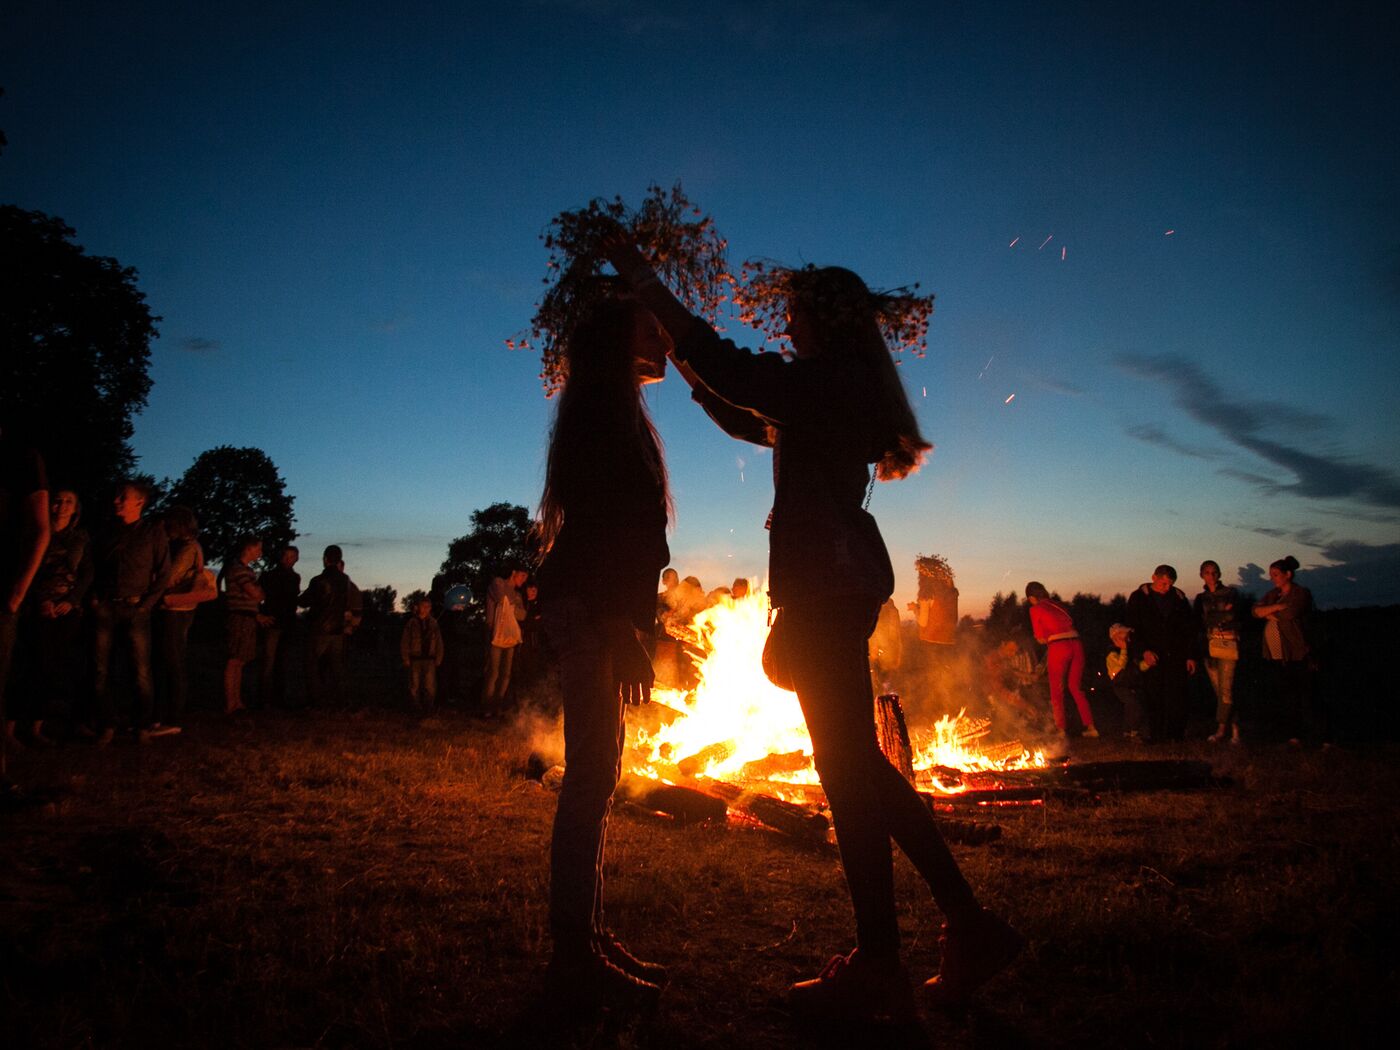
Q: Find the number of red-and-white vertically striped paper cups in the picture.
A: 0